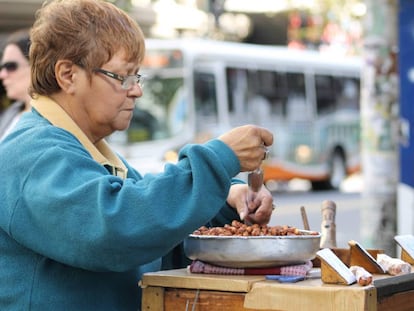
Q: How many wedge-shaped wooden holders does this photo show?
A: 3